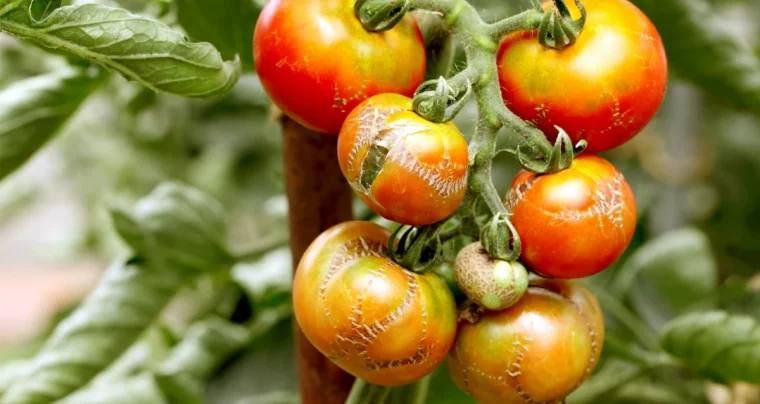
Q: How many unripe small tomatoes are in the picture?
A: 1